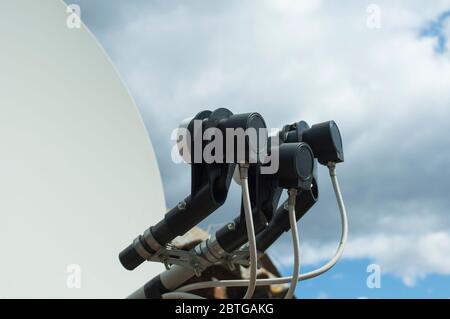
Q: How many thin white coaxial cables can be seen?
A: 3